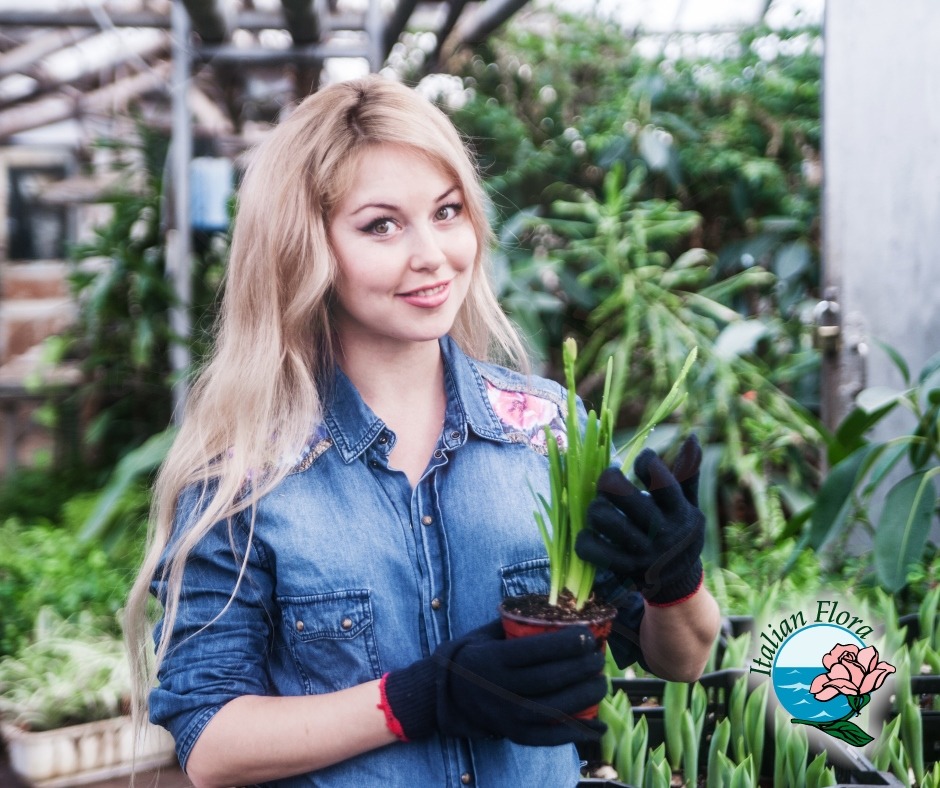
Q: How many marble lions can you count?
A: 0